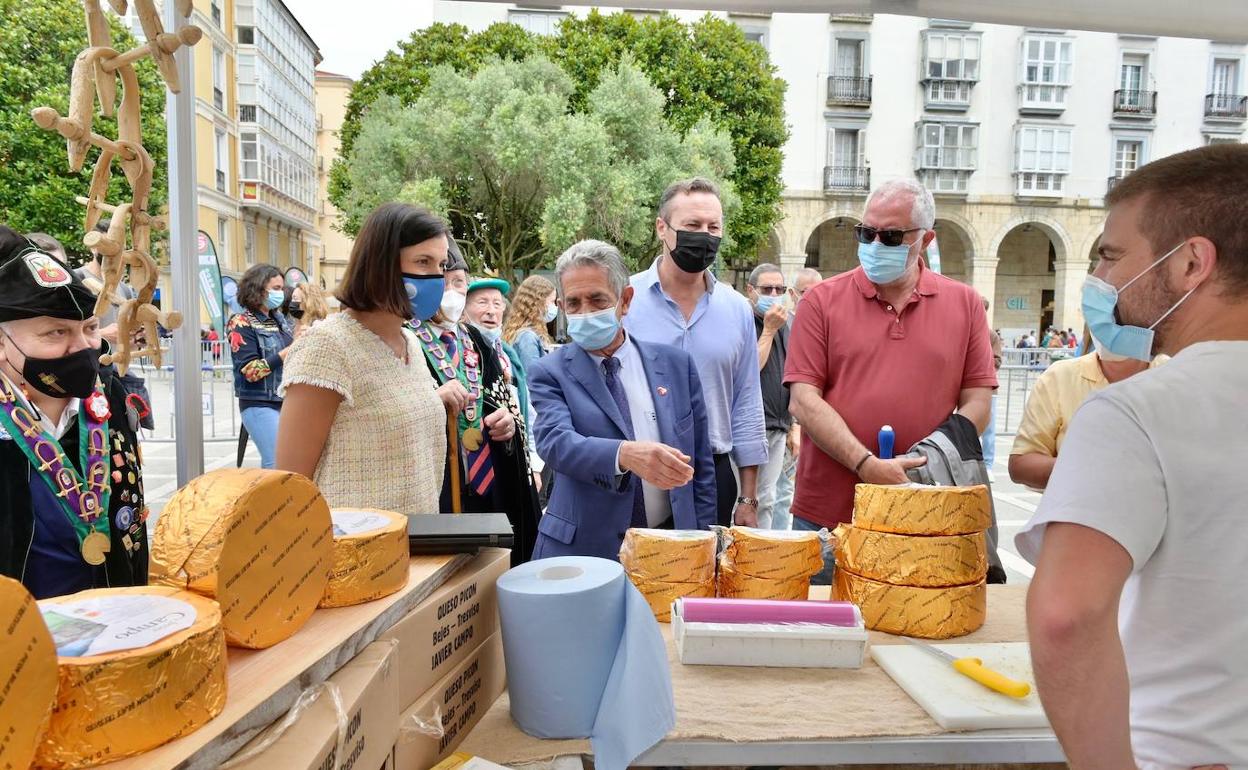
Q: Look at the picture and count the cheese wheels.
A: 11